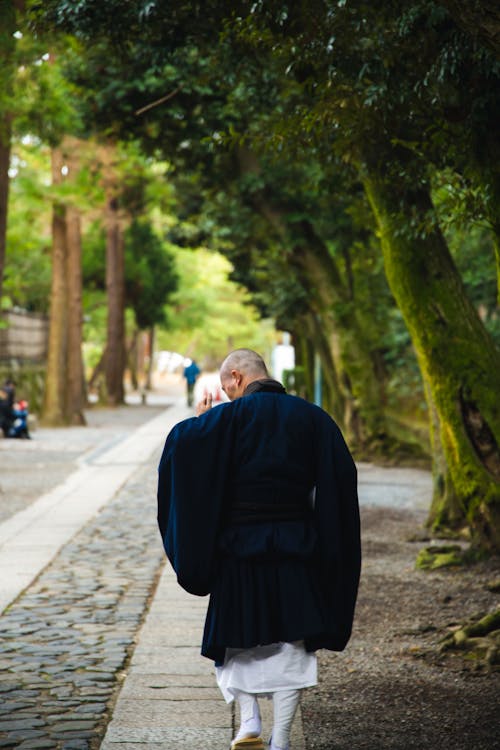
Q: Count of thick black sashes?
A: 1